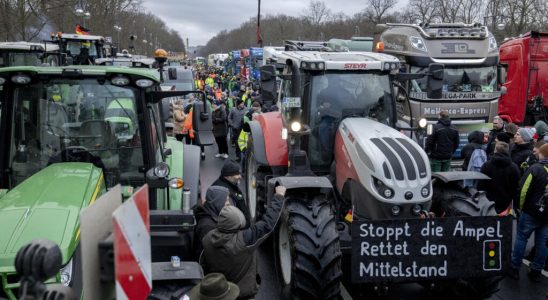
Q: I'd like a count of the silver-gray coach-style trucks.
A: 1